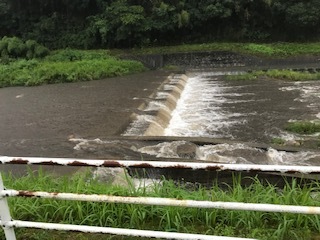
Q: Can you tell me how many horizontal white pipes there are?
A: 3